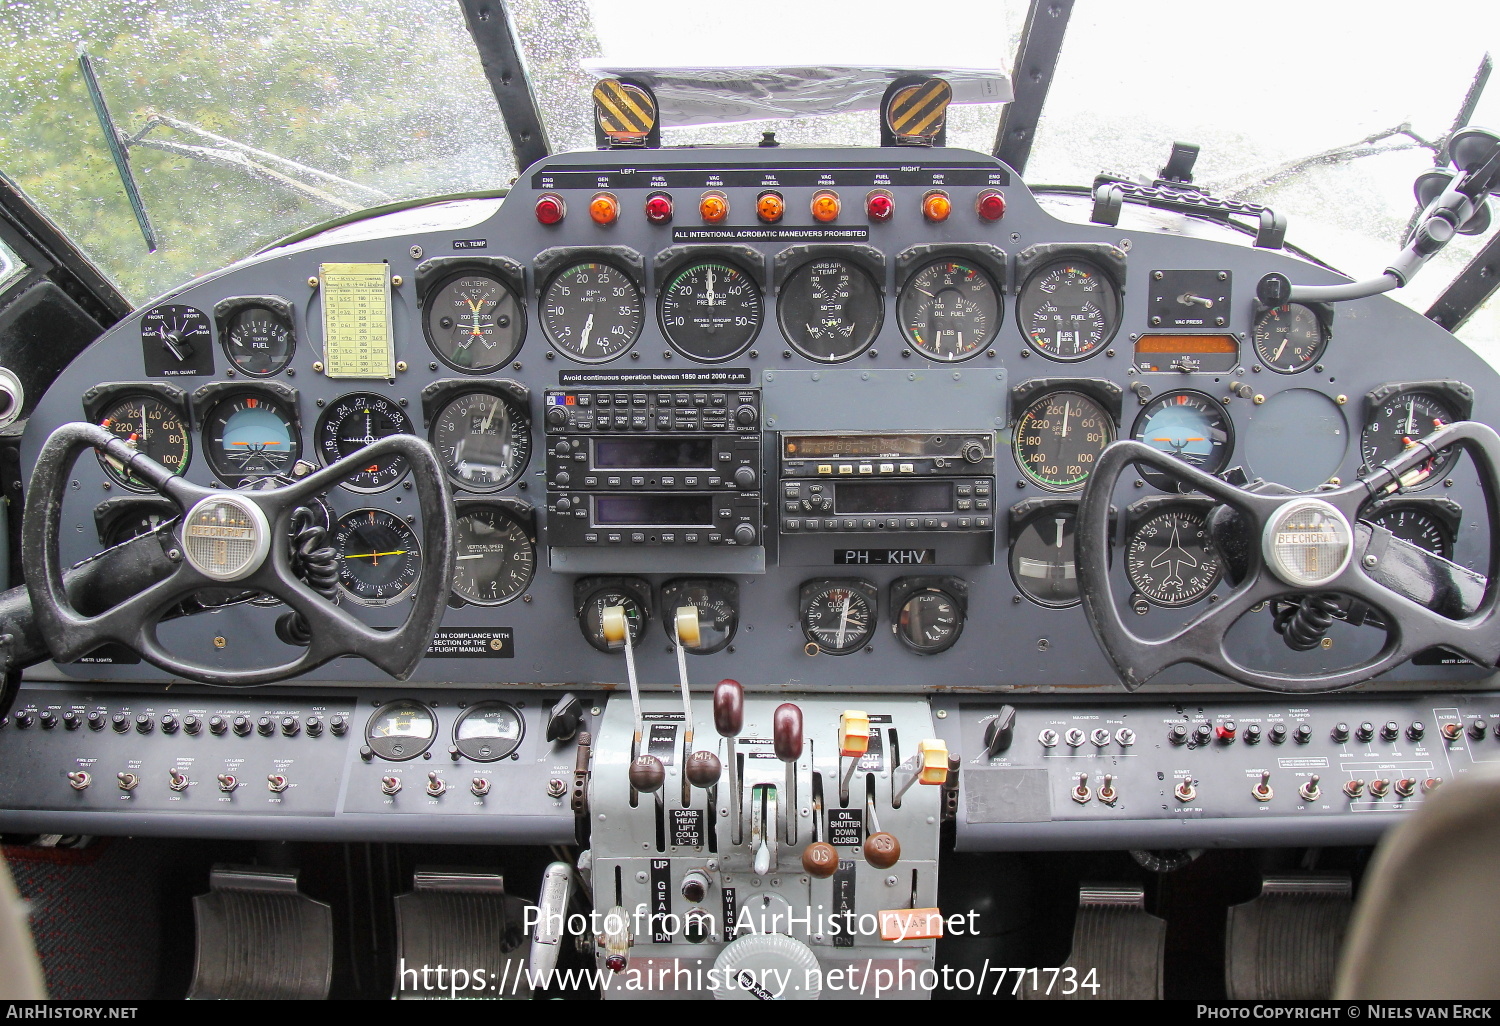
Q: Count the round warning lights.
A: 9